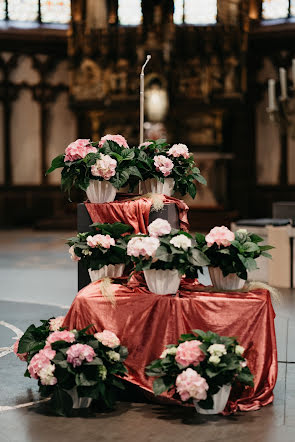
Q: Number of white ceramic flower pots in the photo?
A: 7